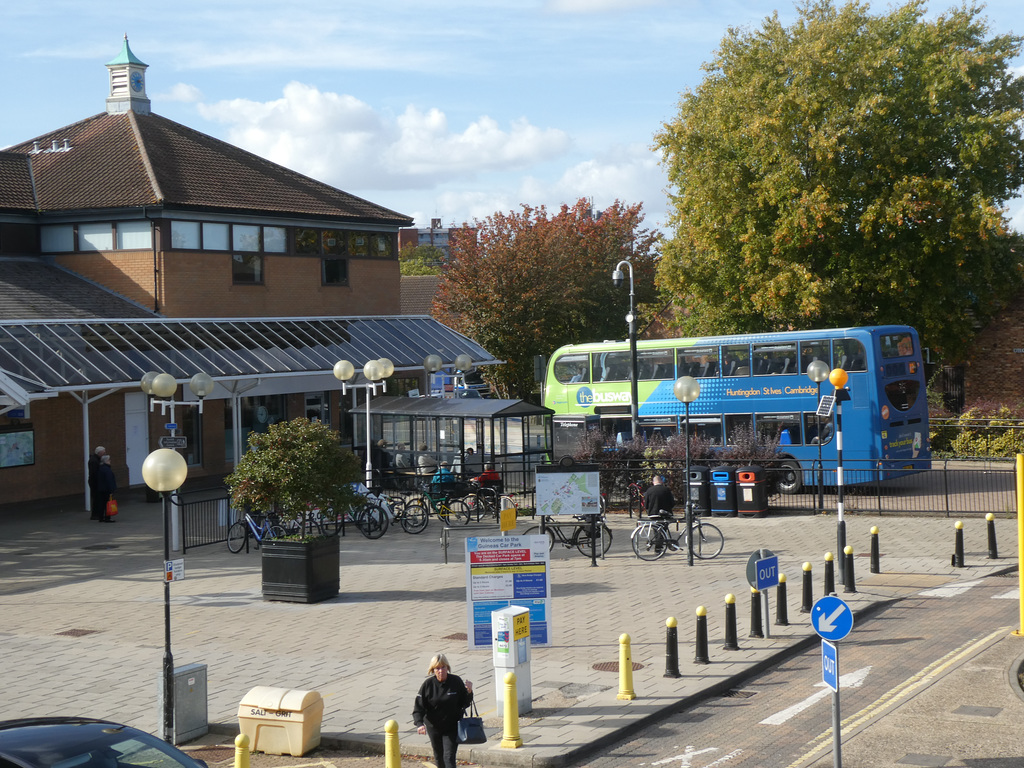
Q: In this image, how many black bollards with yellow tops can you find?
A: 11